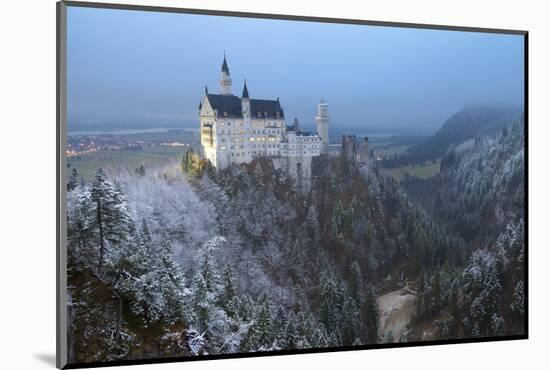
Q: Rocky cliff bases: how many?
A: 1